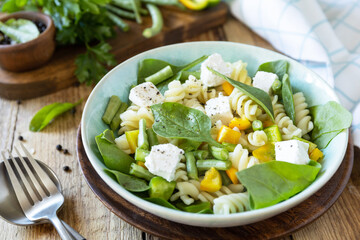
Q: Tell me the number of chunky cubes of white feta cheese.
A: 6